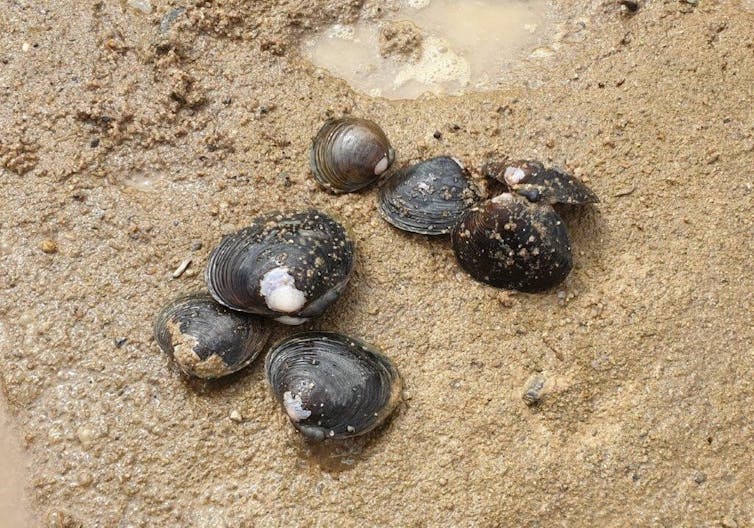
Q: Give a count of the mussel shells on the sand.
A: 7